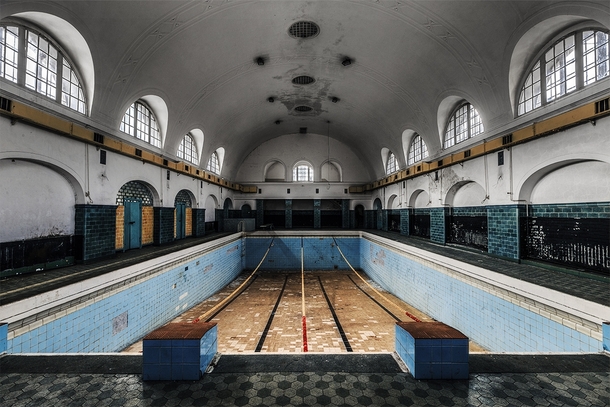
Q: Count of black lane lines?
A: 4